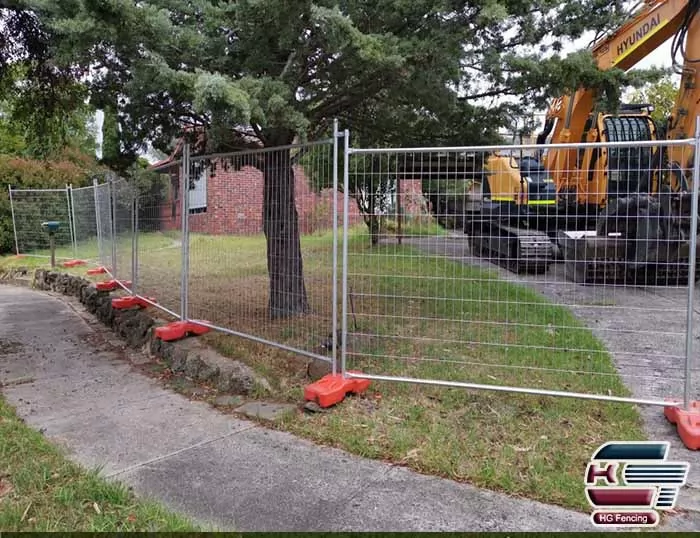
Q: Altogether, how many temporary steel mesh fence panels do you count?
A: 7